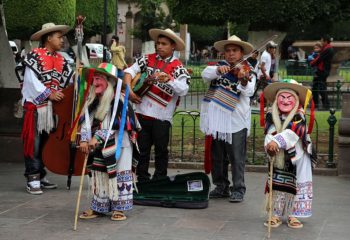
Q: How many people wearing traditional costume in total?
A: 5